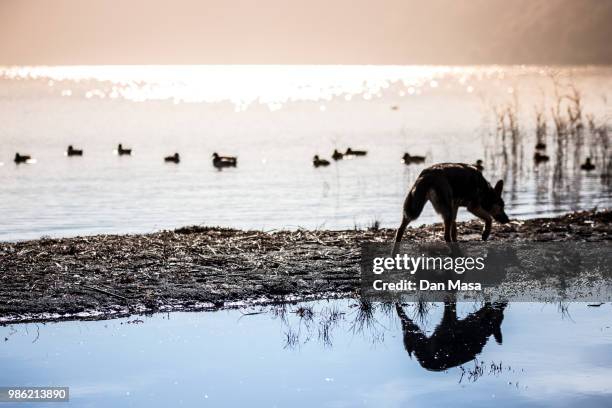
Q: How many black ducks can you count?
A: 13